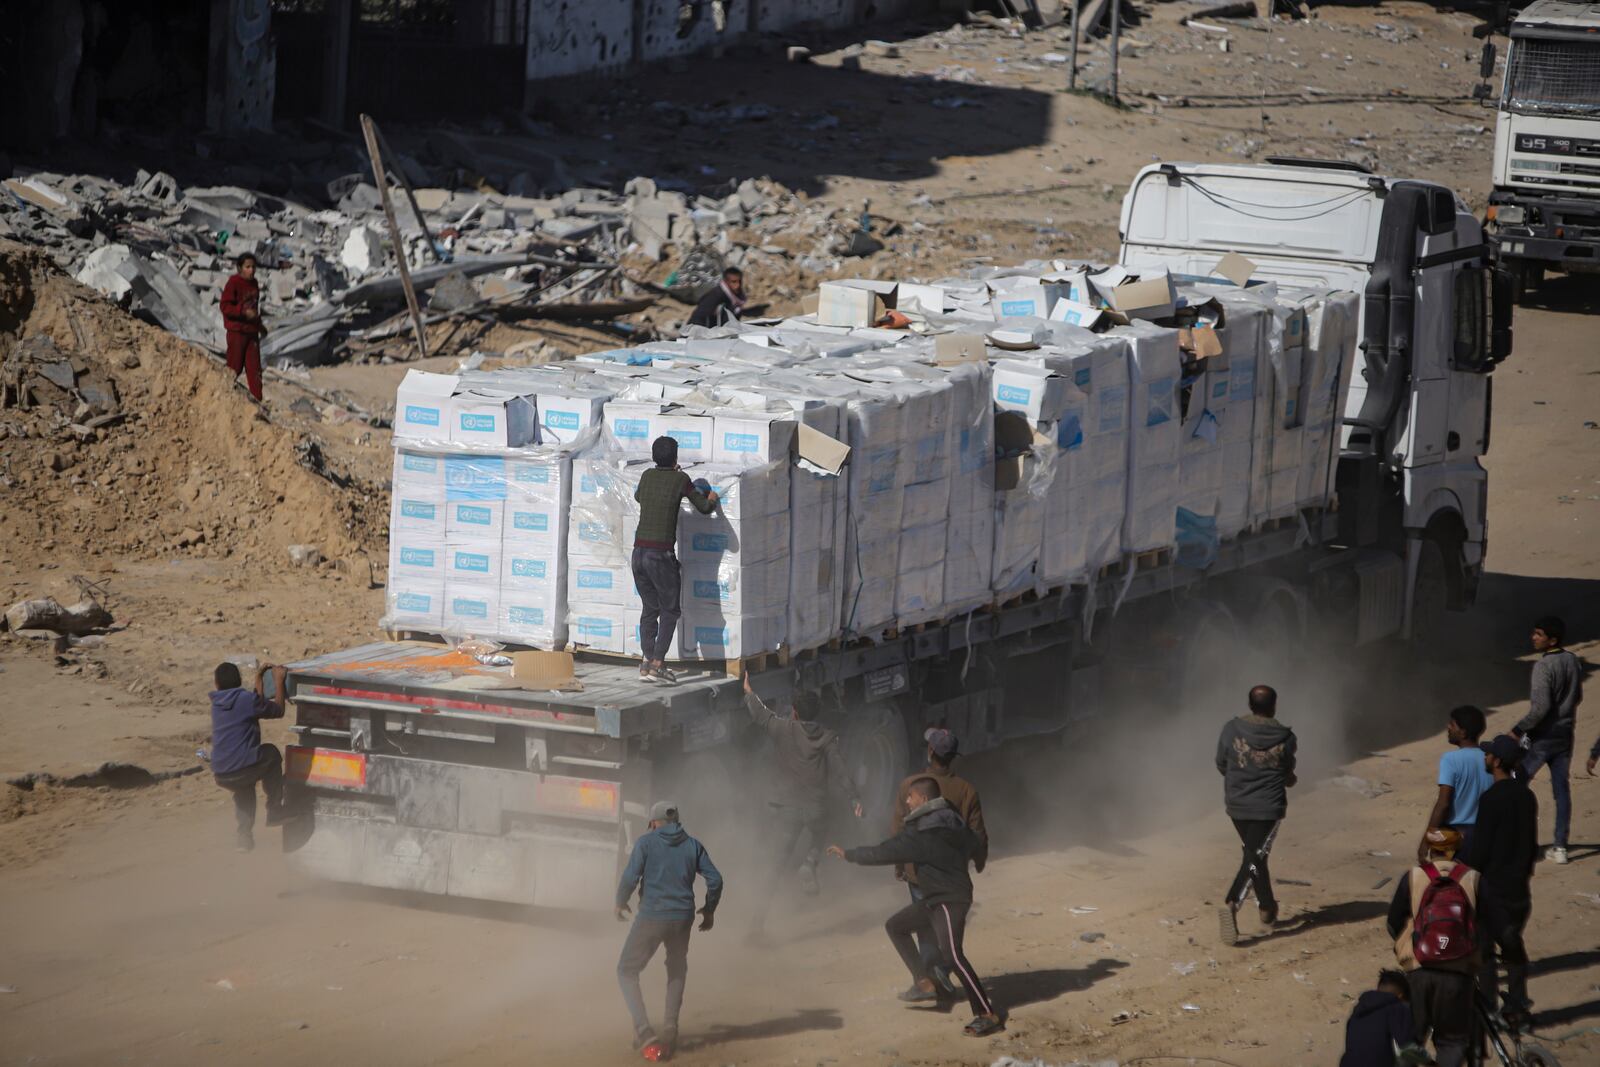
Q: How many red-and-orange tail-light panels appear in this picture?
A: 2